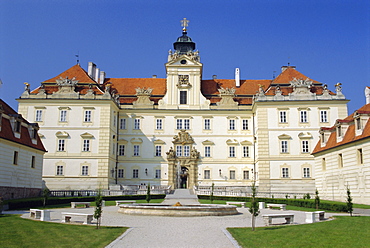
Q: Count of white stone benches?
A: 8